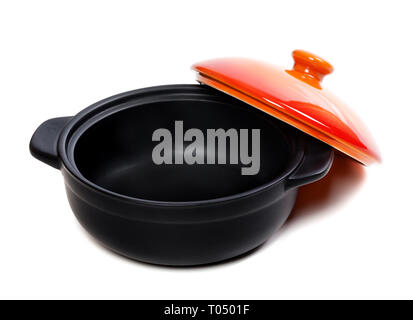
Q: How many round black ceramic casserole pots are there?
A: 1